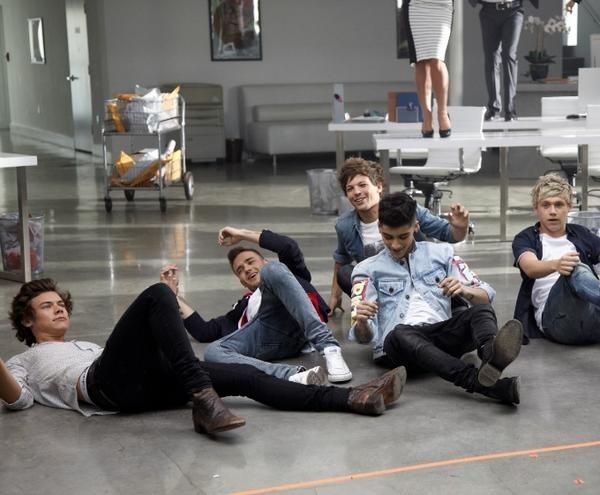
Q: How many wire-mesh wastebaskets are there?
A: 3